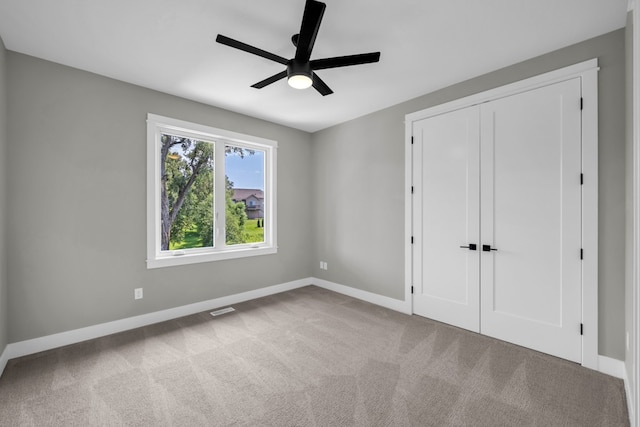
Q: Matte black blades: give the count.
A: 5